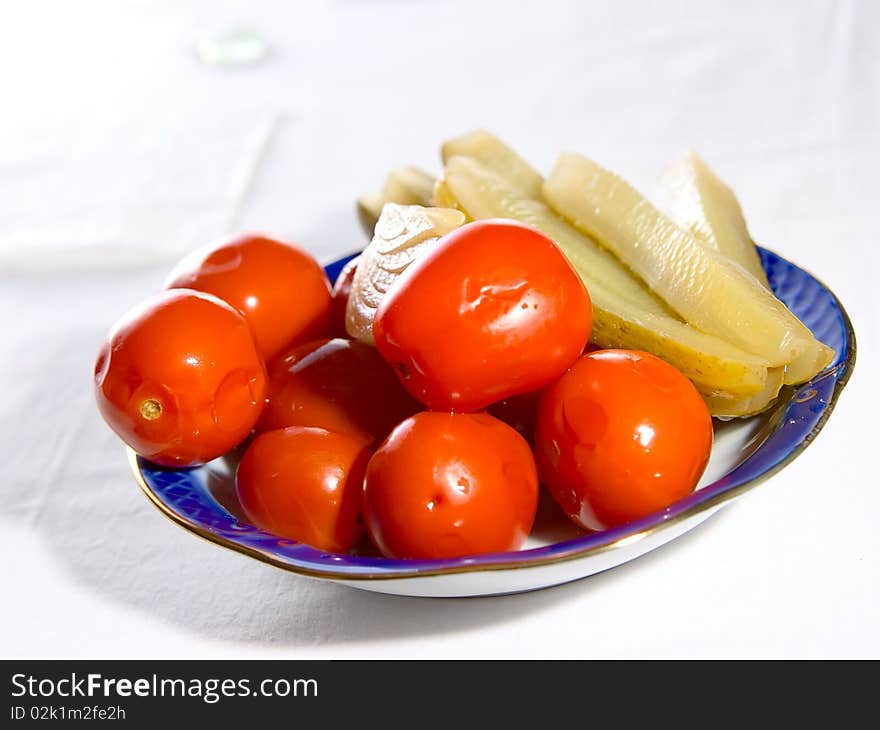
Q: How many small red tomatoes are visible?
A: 7